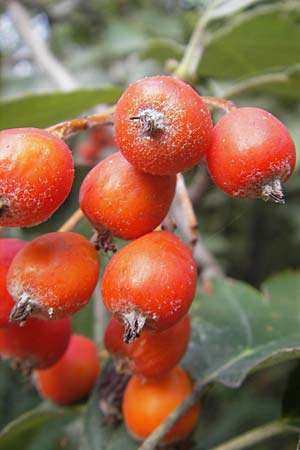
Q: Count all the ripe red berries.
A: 11